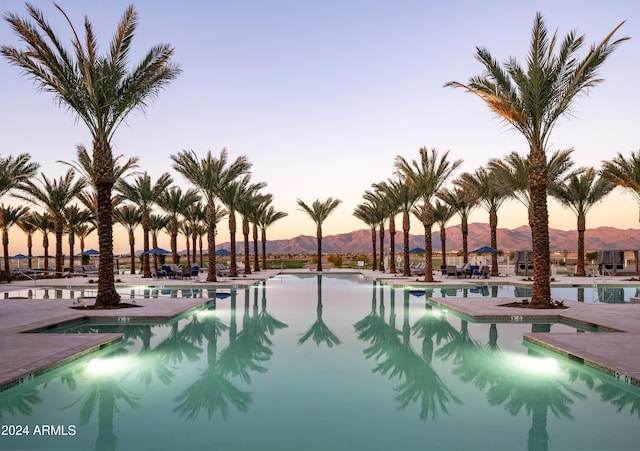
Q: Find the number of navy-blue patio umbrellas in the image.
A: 6